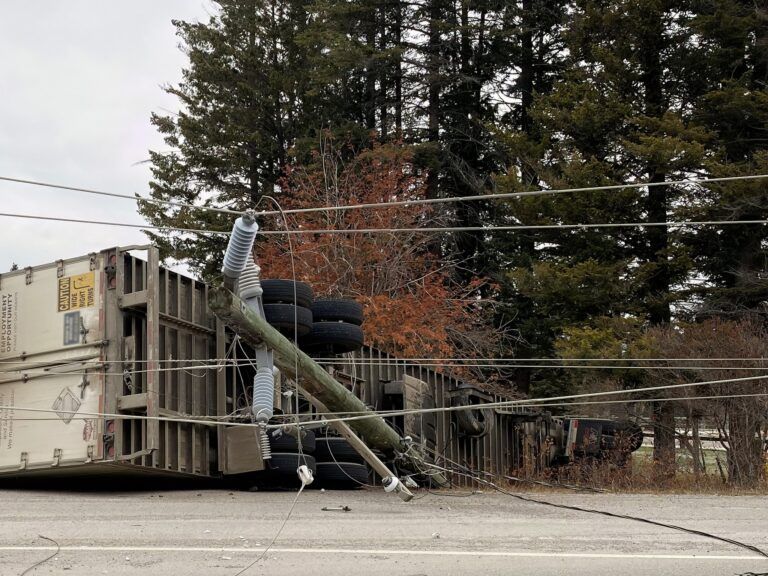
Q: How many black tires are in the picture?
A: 8